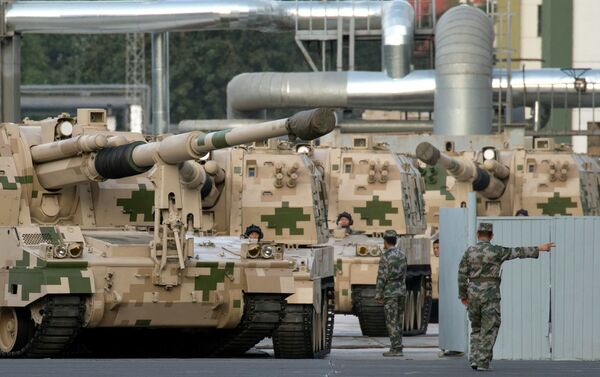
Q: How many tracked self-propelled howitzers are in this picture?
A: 4